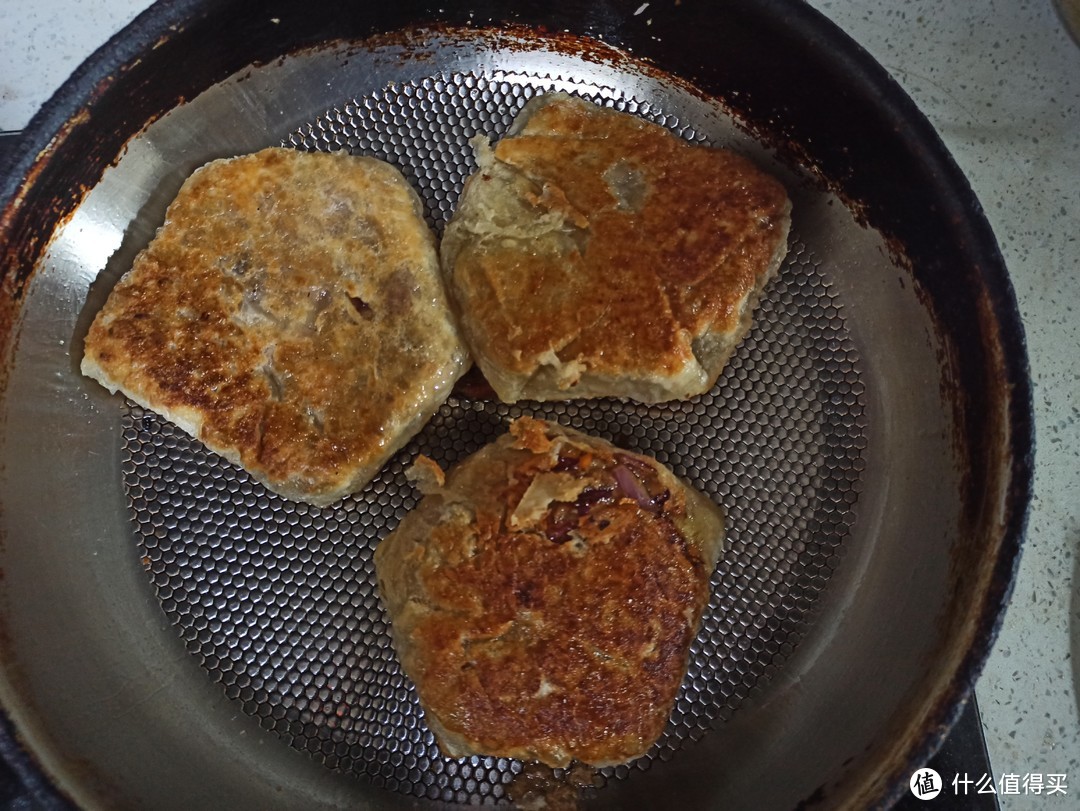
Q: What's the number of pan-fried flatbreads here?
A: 3